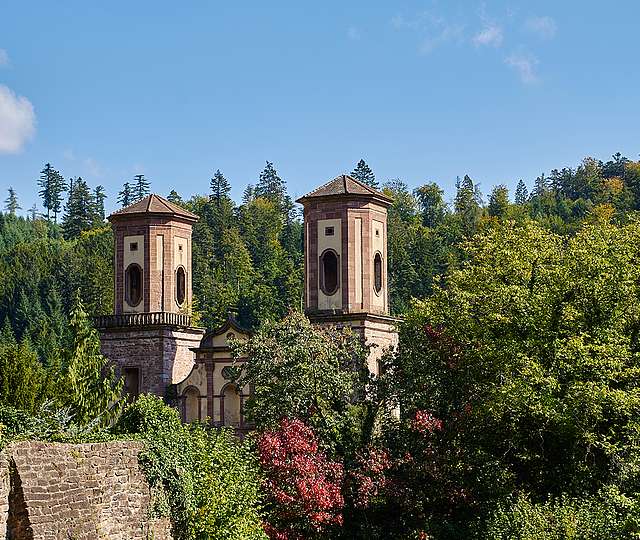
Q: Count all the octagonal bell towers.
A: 2